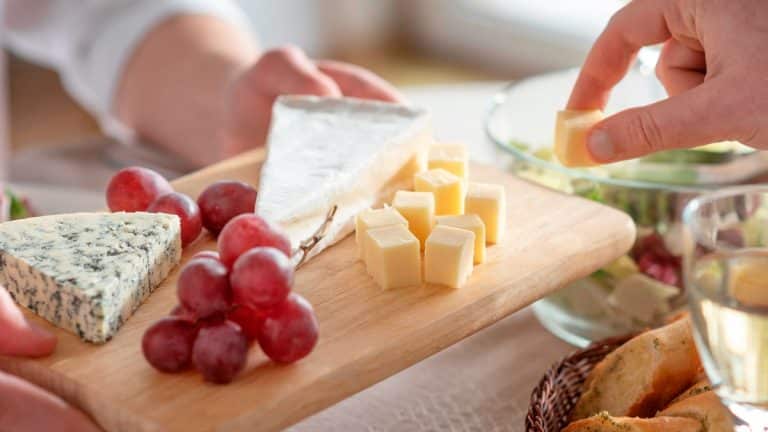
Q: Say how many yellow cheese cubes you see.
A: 9